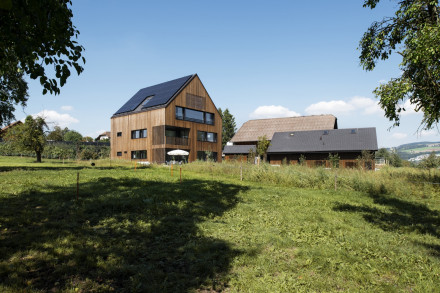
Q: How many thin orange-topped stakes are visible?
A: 3